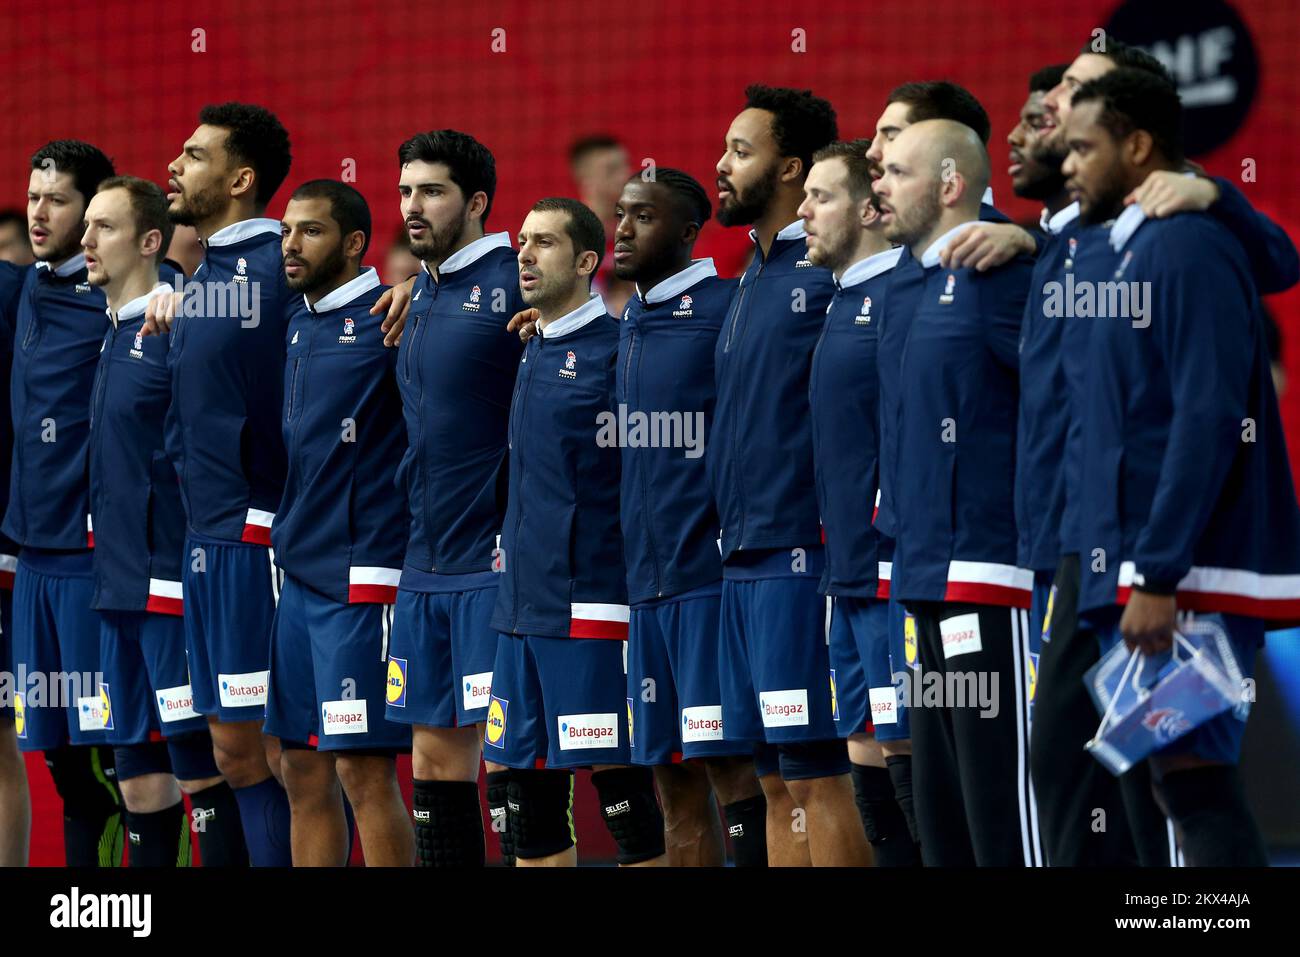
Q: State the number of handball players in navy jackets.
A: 14